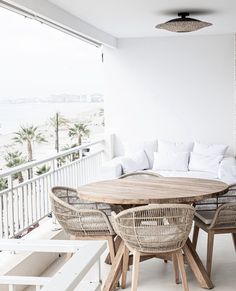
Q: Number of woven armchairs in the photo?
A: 4